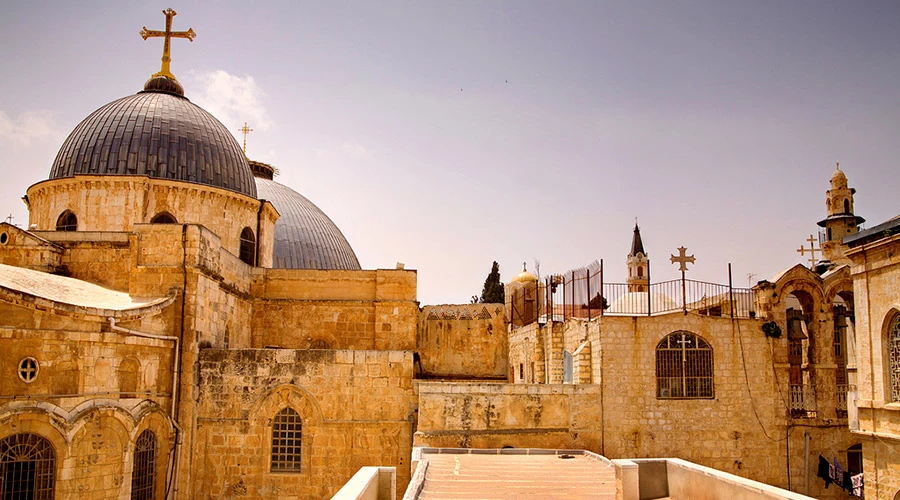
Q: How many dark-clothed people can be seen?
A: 0